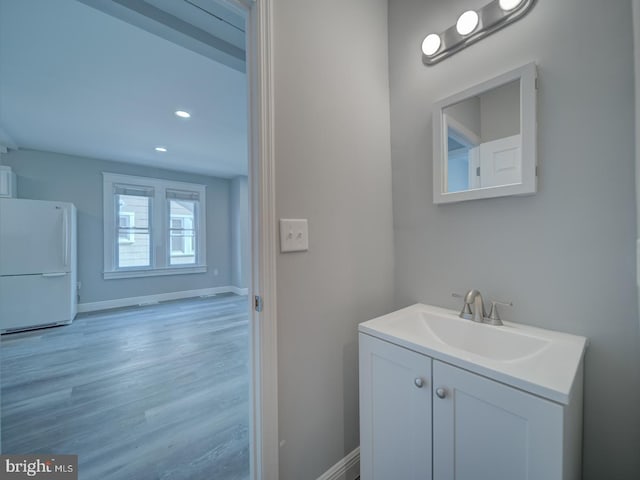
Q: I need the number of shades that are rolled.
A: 2